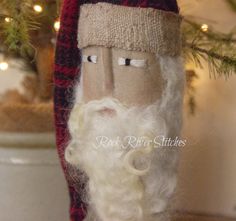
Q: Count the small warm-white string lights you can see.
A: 5